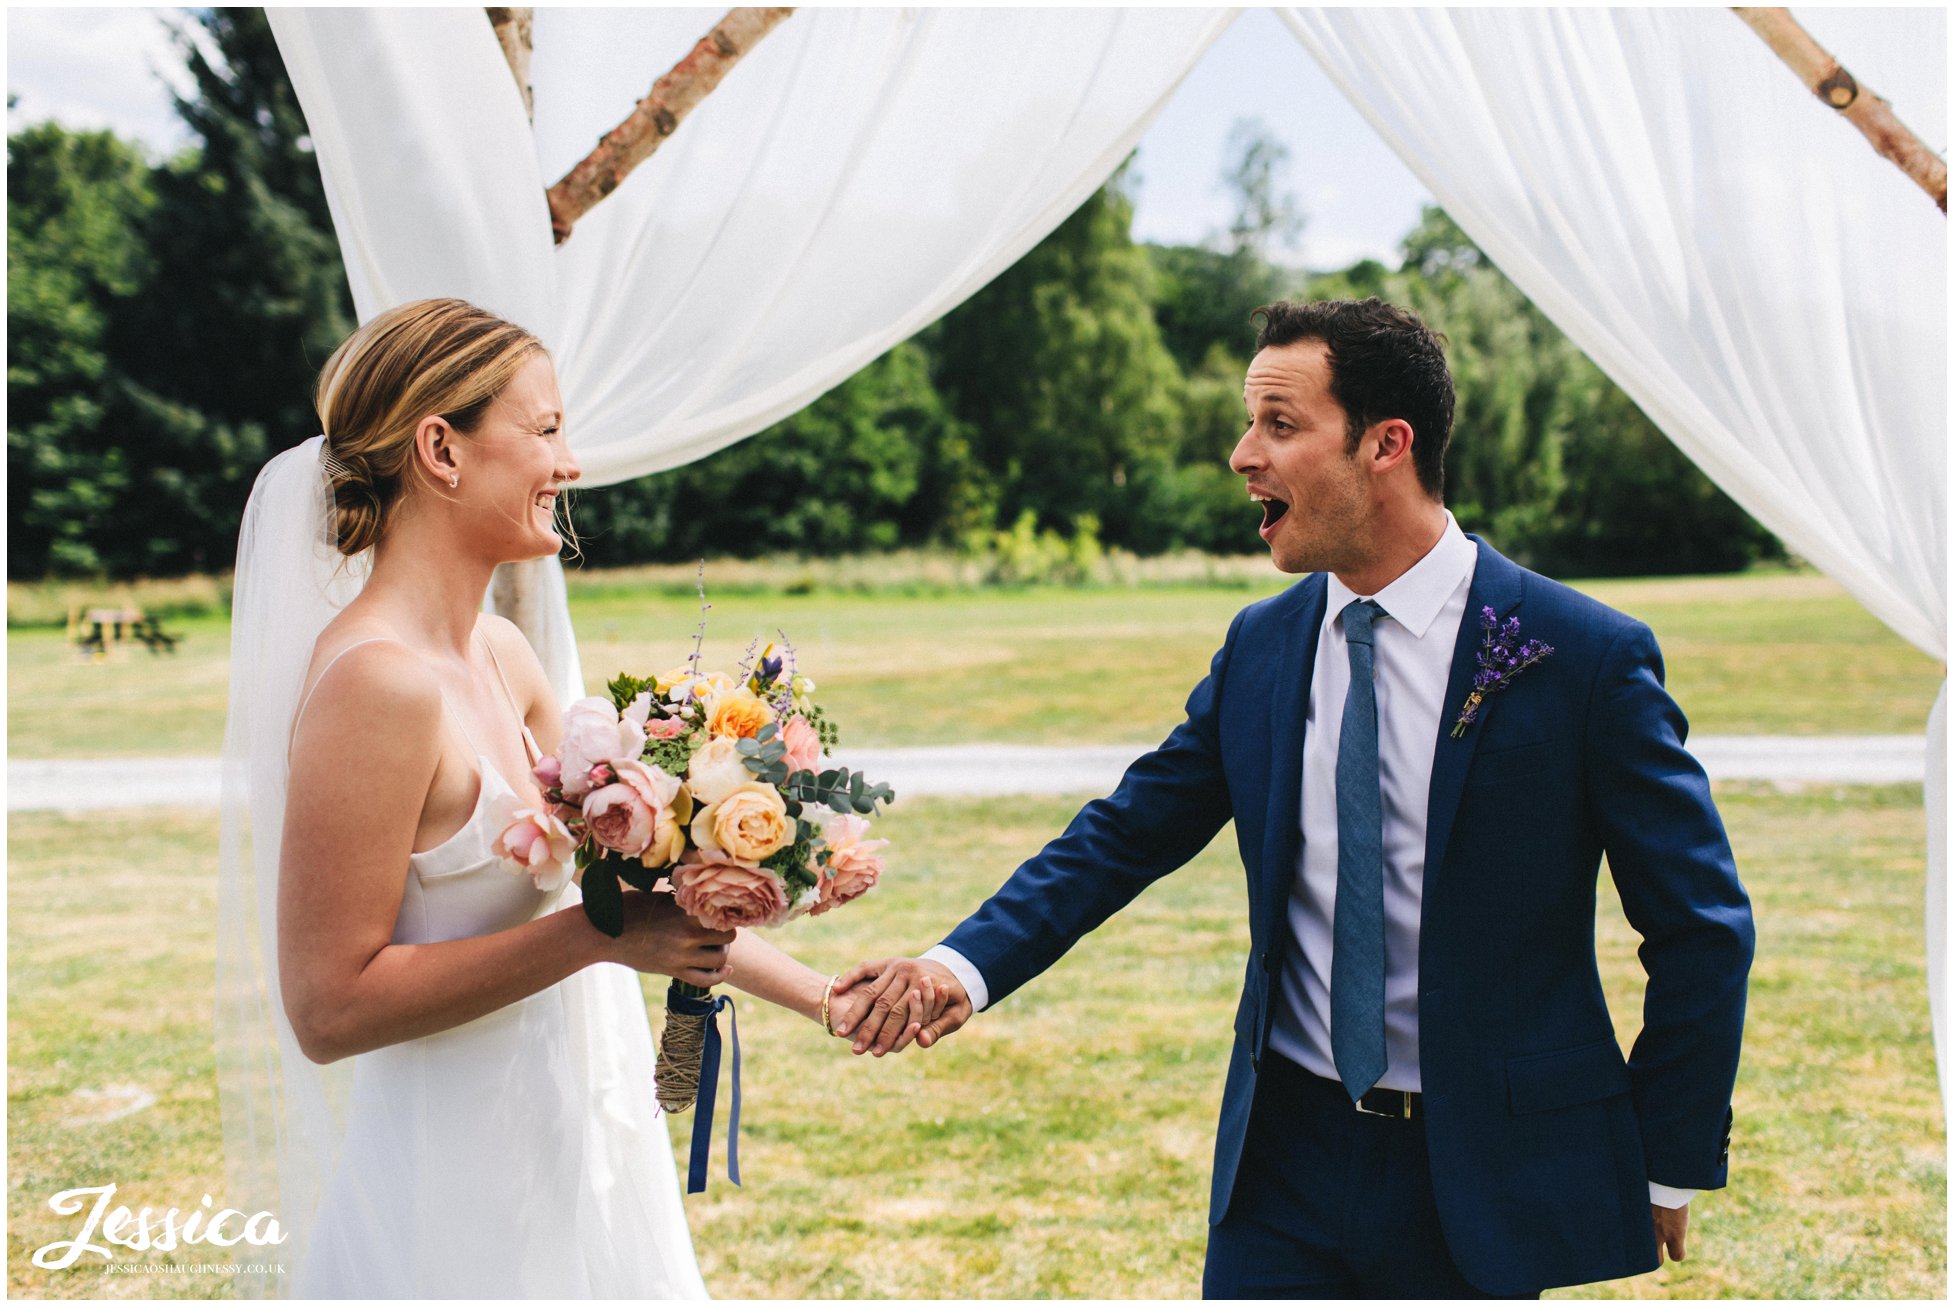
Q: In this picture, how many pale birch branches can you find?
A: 3